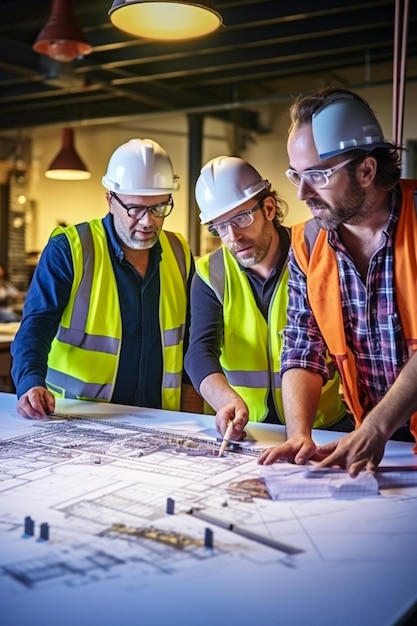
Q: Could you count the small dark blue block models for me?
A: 4